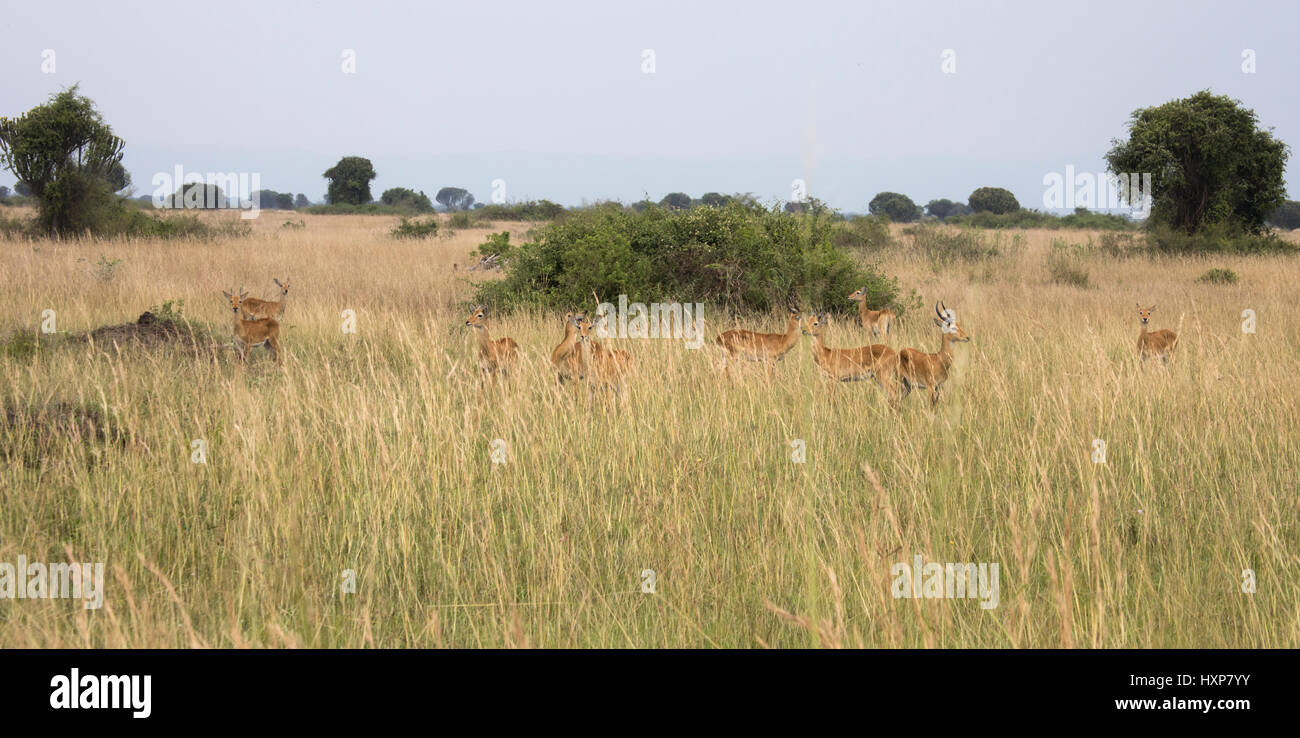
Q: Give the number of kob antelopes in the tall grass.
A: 10